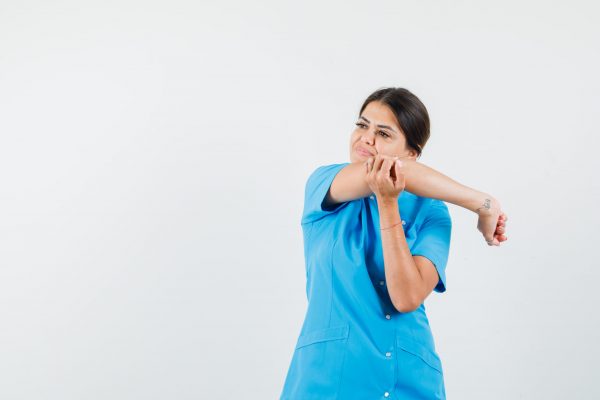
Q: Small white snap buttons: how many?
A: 6